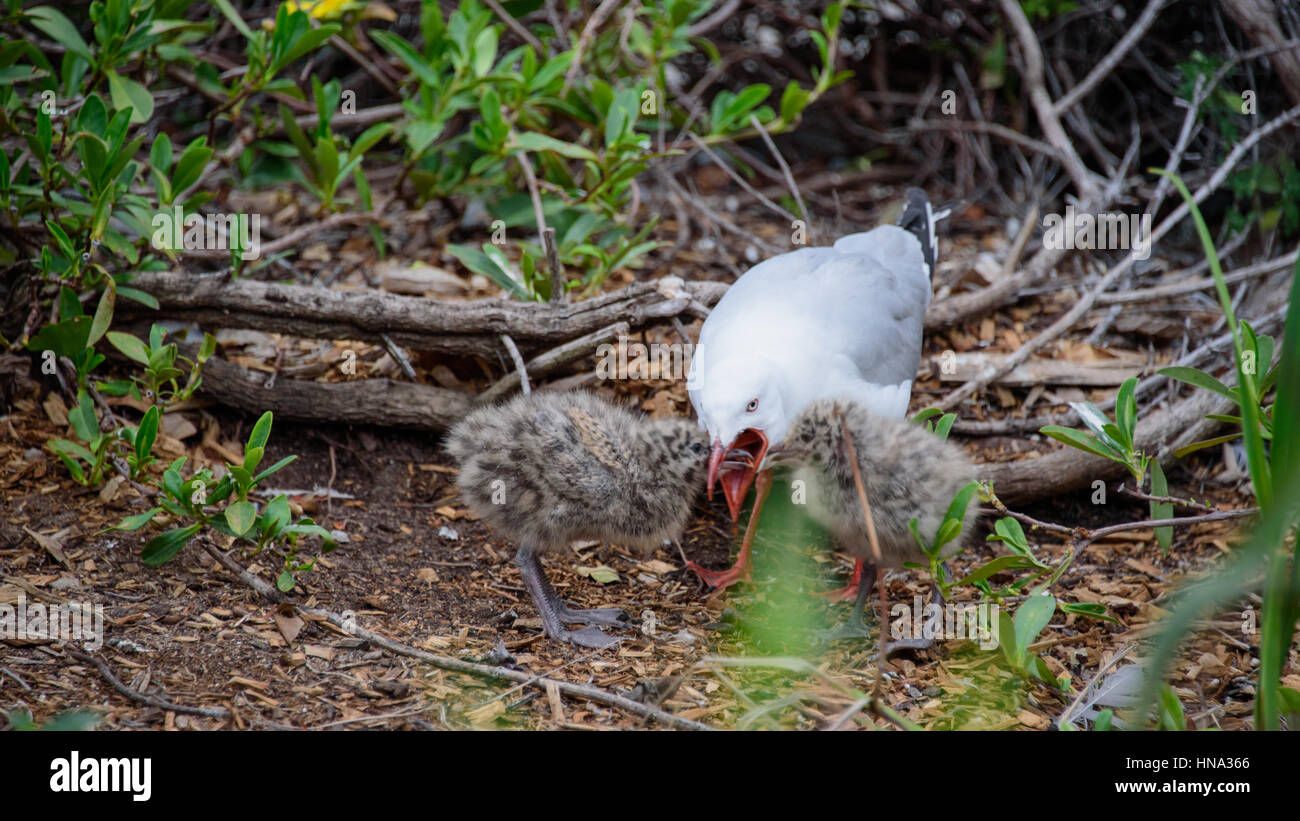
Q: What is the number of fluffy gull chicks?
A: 2